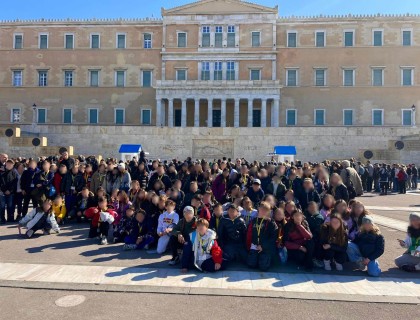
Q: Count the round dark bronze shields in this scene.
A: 5